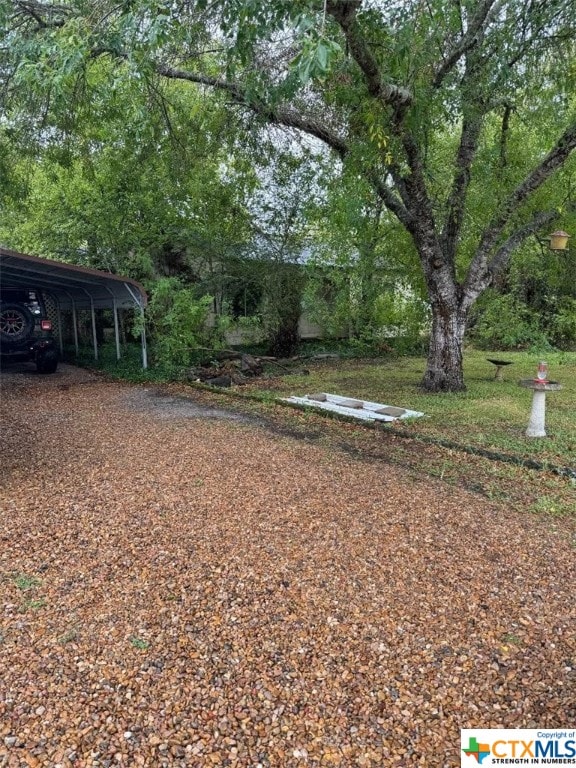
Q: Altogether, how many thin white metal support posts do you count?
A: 5